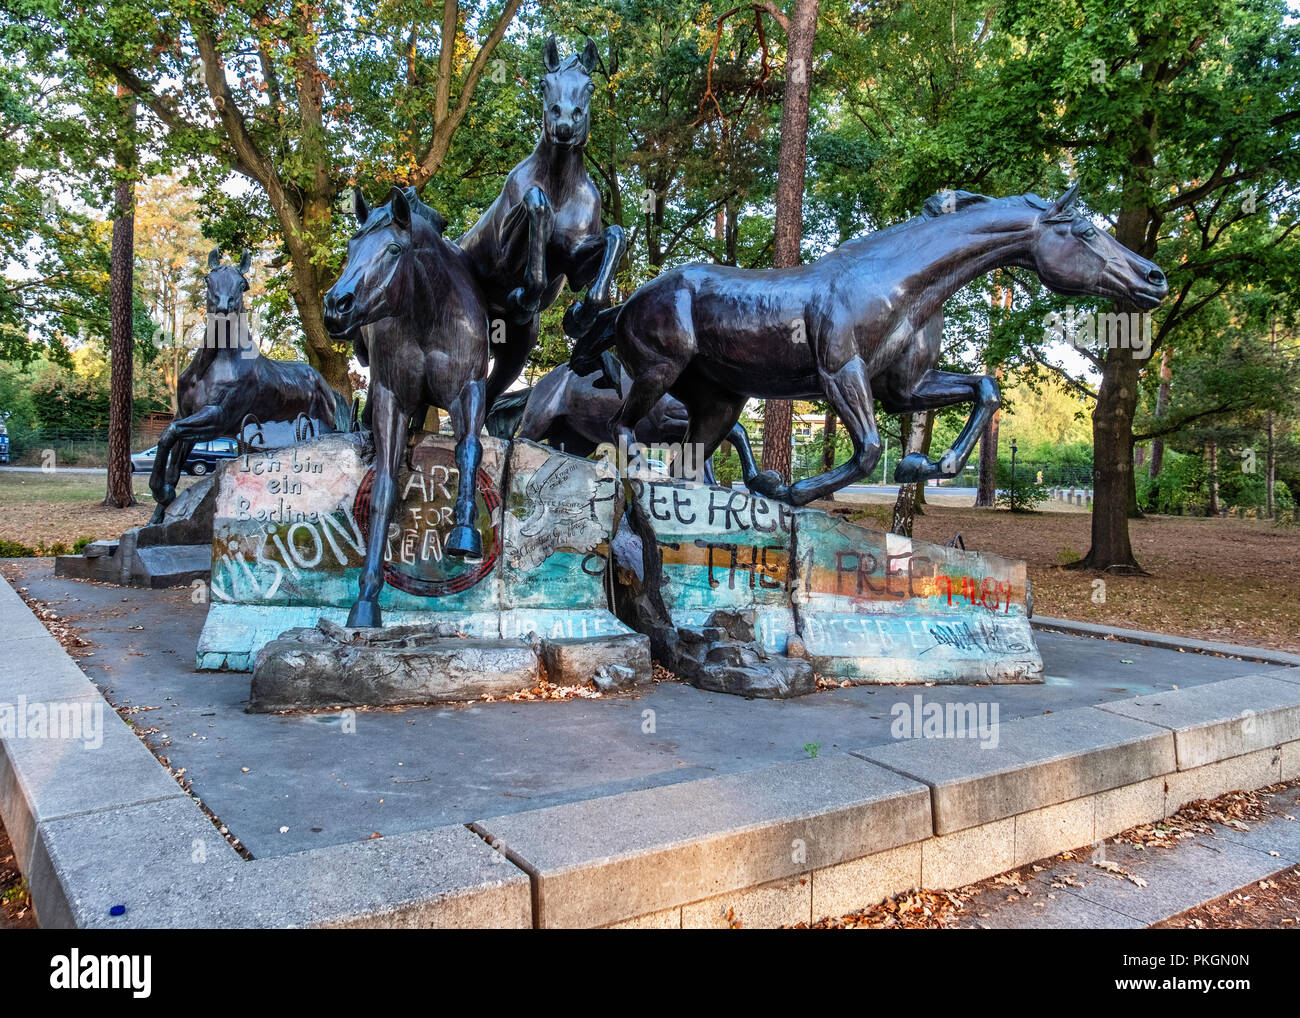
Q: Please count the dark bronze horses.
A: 5